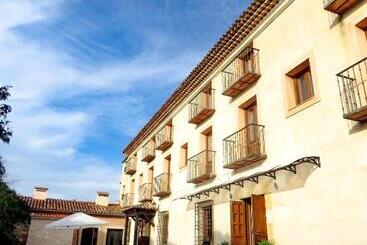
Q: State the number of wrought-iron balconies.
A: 12